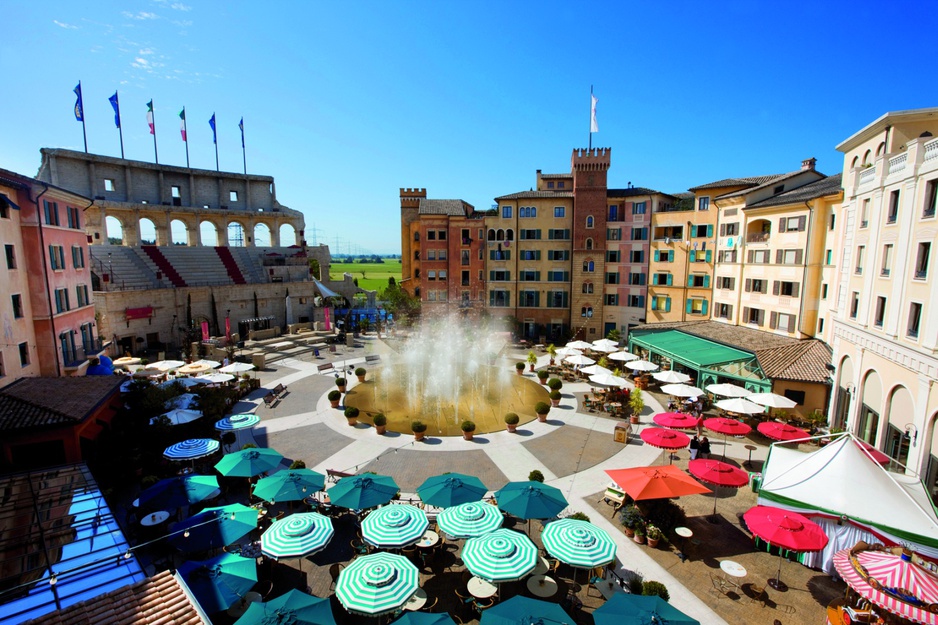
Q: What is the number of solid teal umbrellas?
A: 12